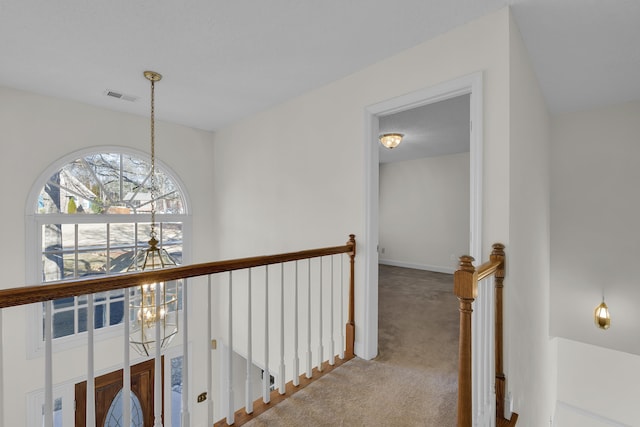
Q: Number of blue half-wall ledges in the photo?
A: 0